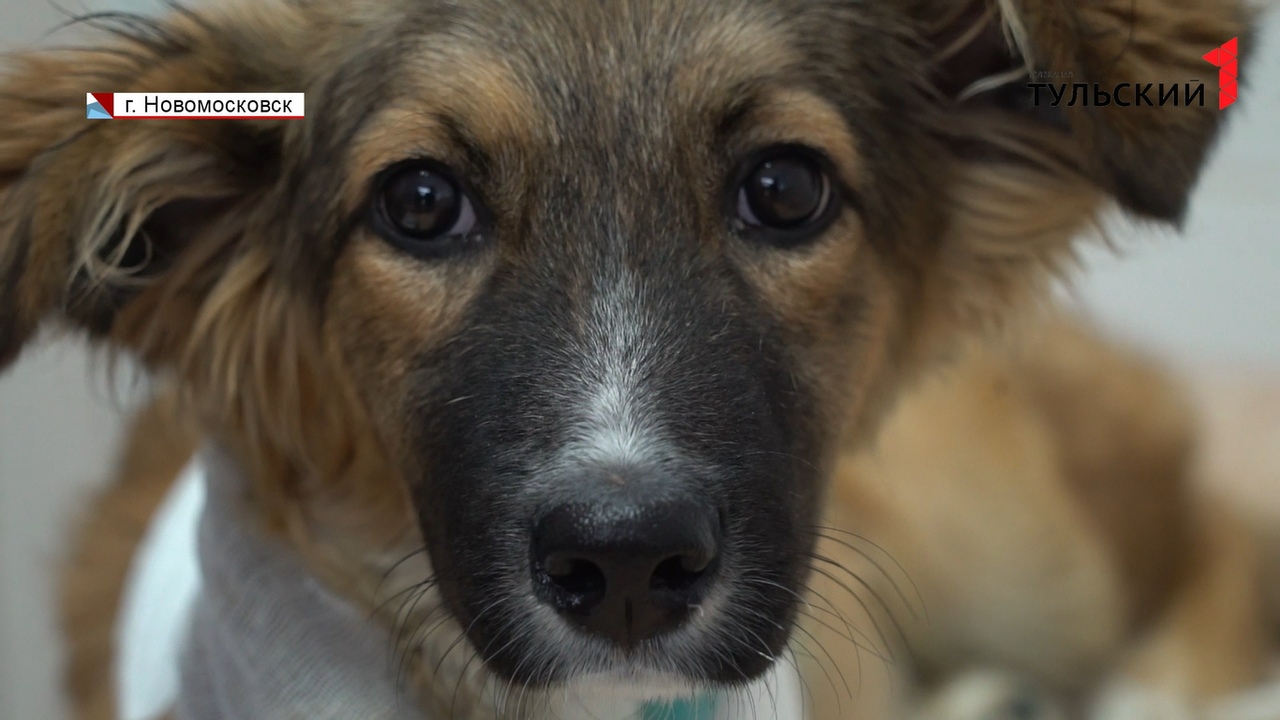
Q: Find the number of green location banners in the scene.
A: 0